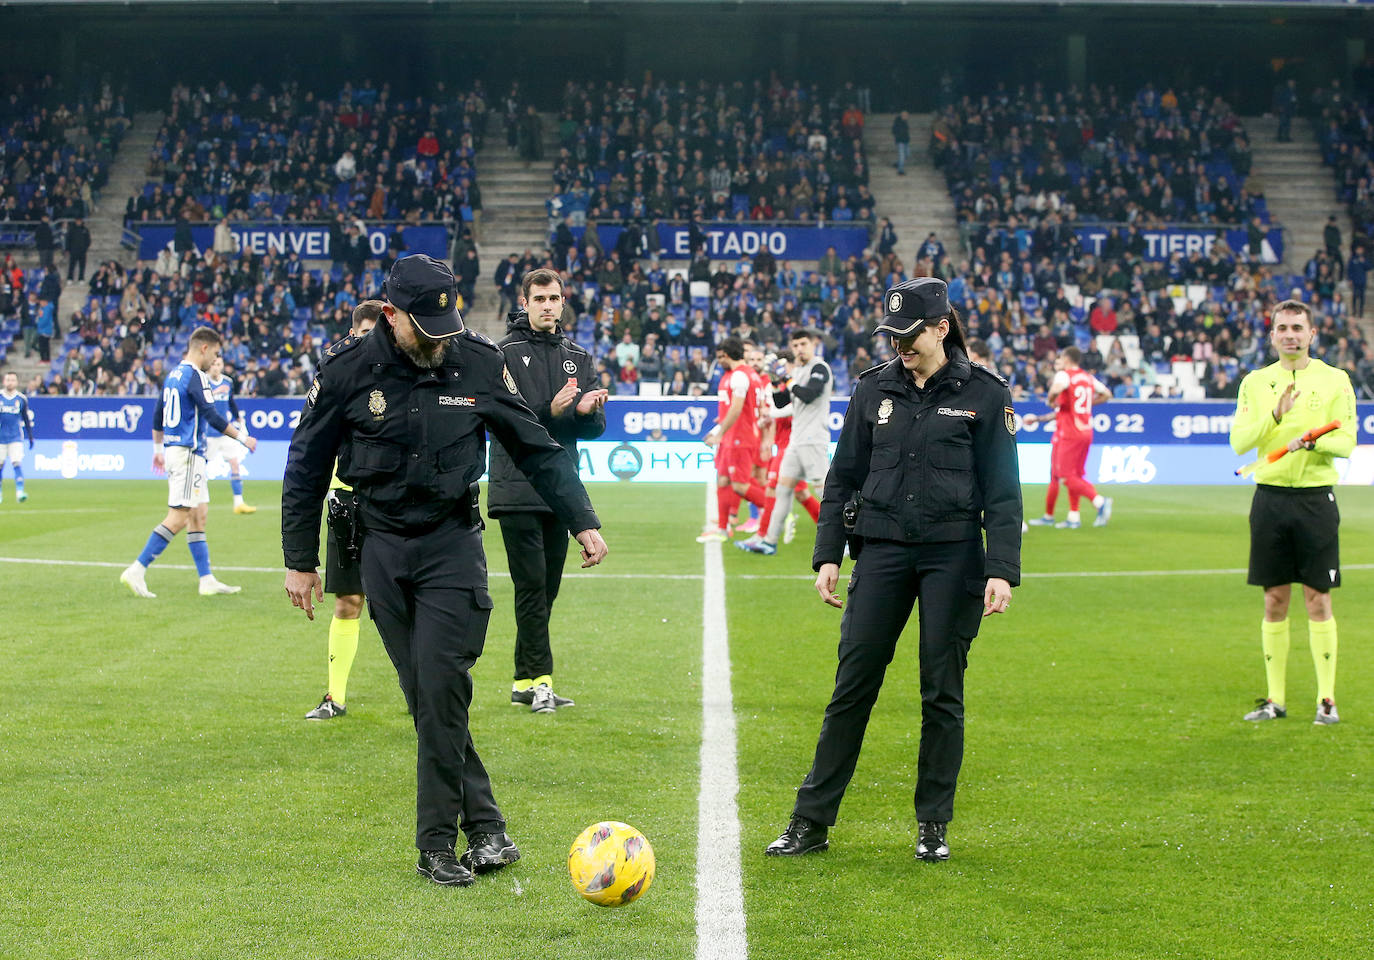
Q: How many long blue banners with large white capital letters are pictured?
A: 3